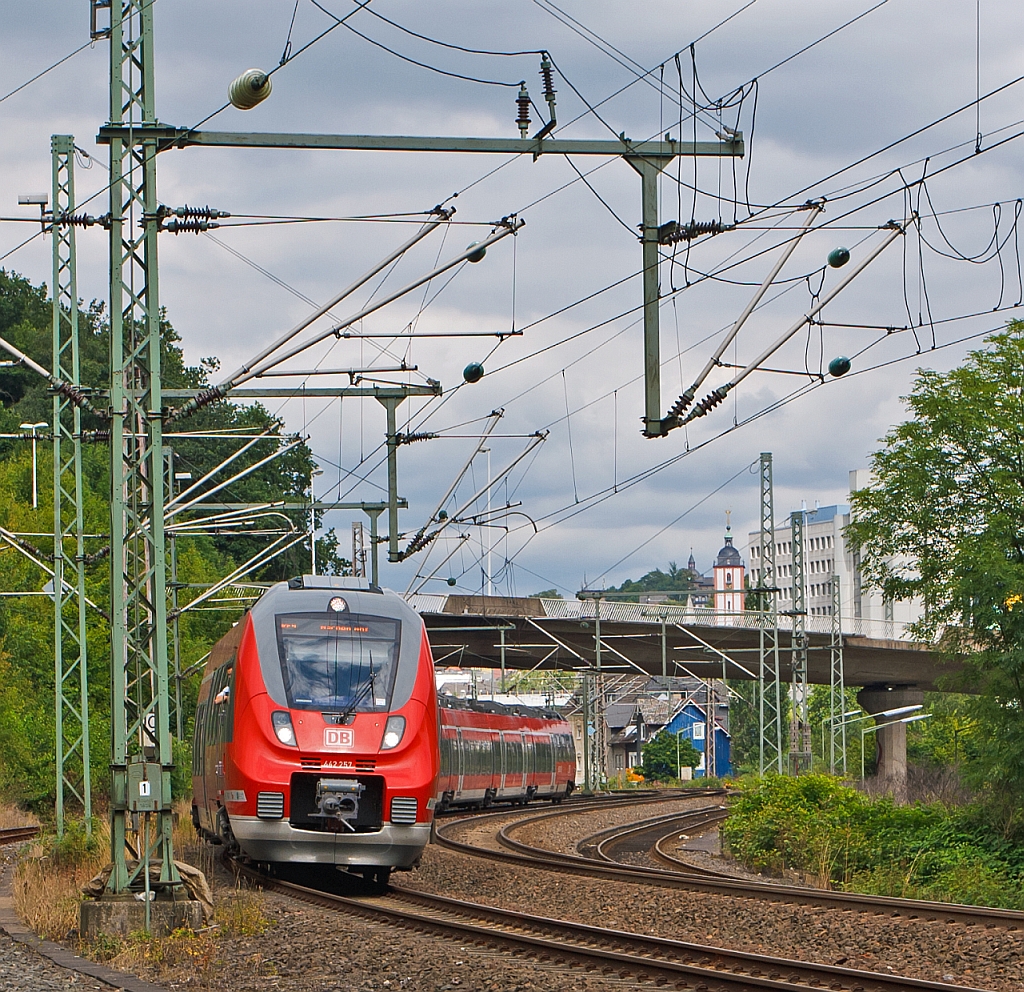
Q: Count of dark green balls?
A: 6